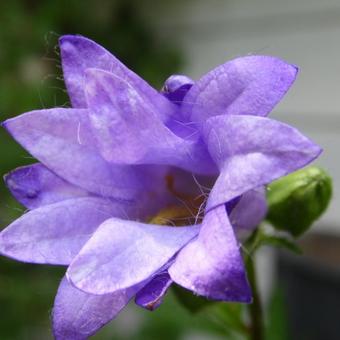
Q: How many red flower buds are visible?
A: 0